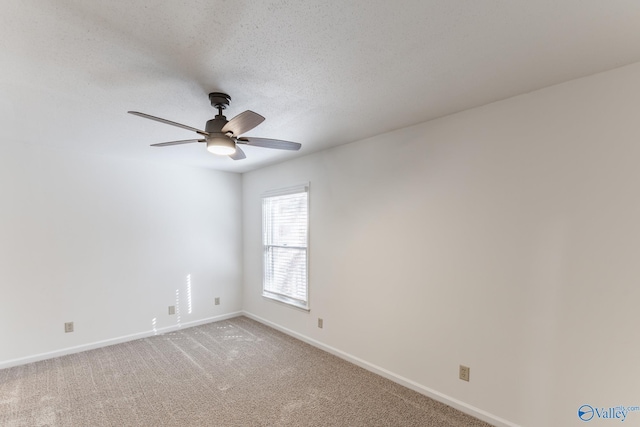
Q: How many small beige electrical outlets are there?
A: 5